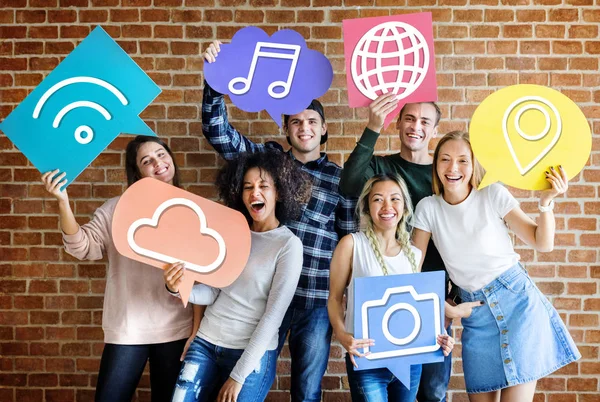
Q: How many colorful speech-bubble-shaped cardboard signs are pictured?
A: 6